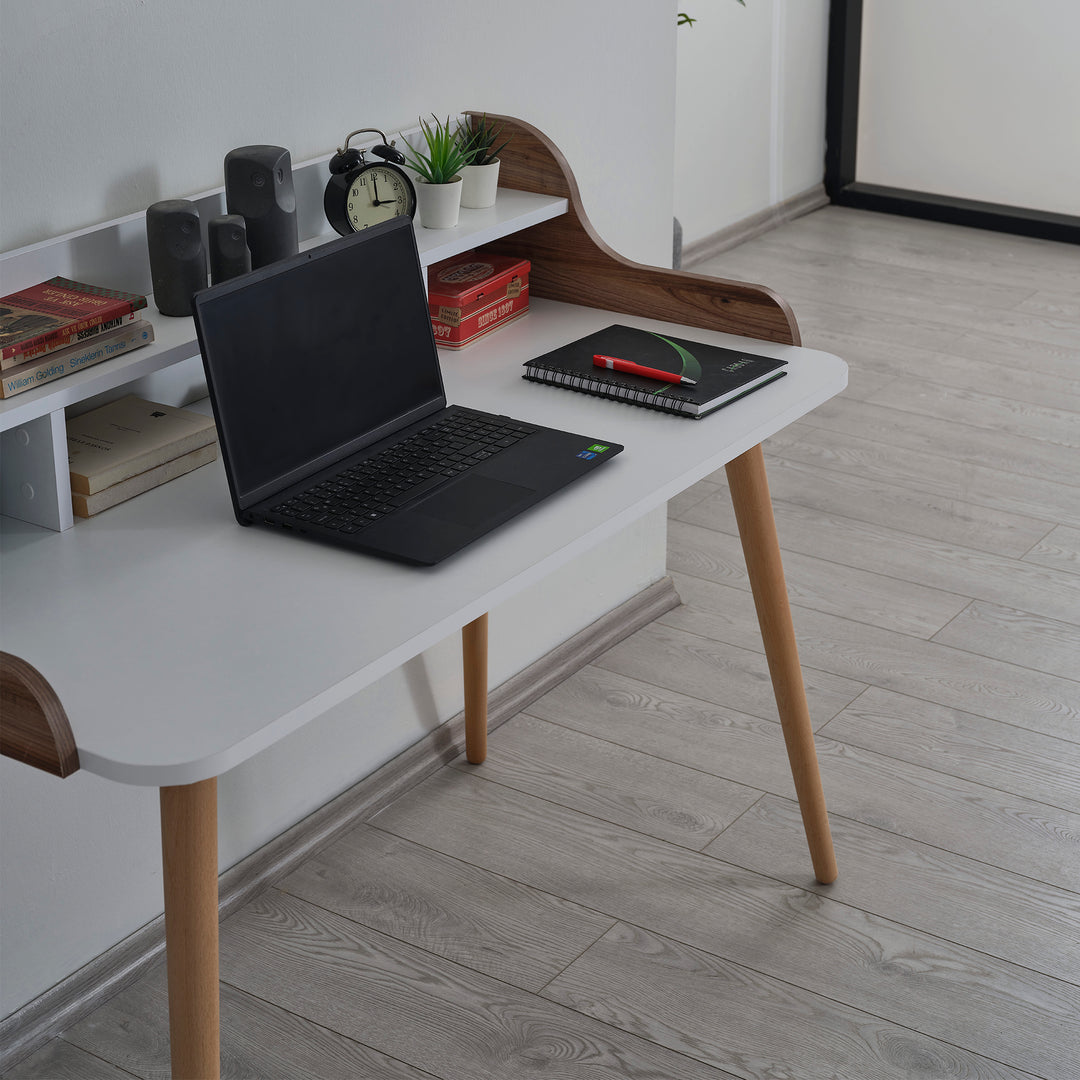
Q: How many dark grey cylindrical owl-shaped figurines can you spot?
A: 3